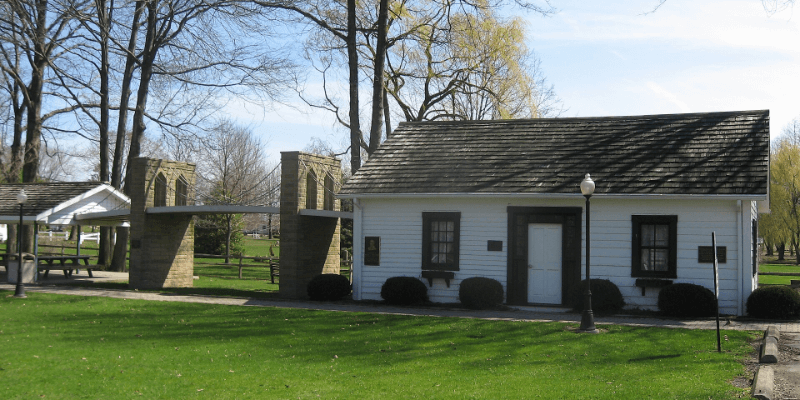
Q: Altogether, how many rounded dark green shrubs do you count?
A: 6